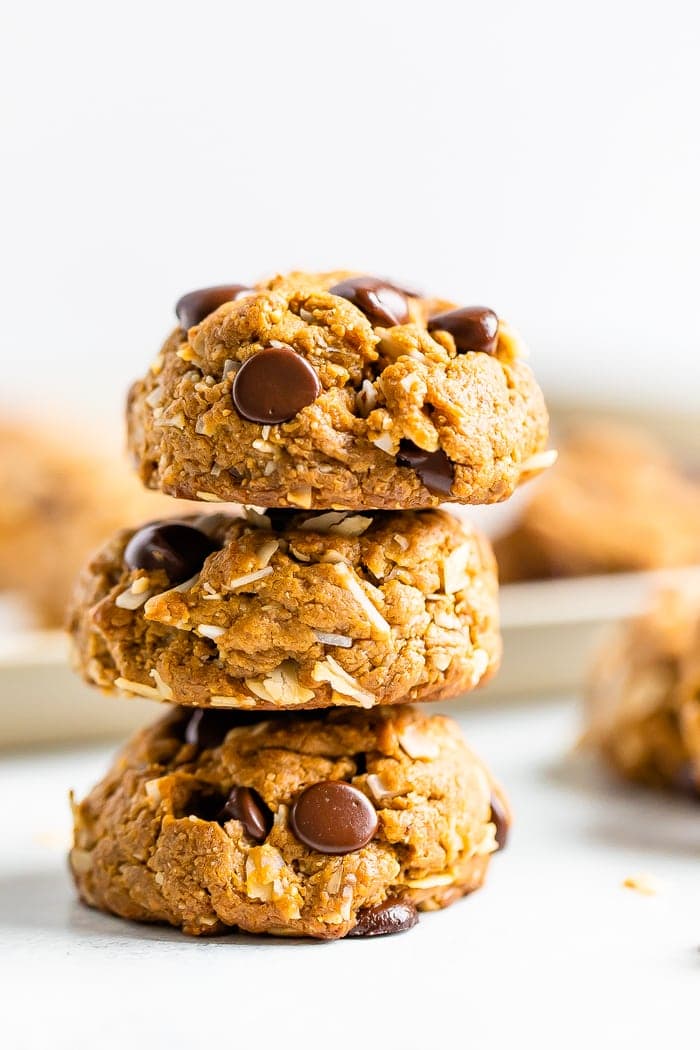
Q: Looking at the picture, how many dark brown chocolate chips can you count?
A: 11